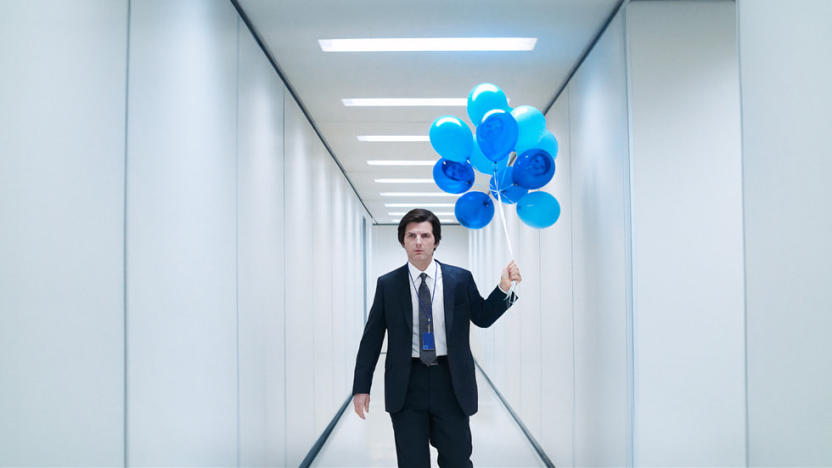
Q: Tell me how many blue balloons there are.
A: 11